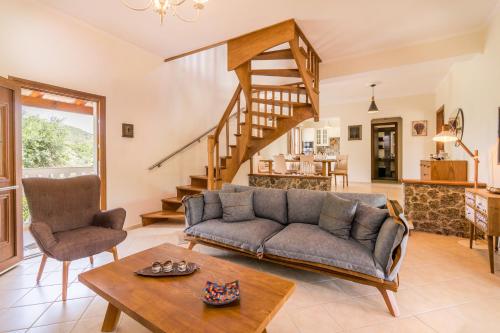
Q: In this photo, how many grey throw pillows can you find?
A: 4